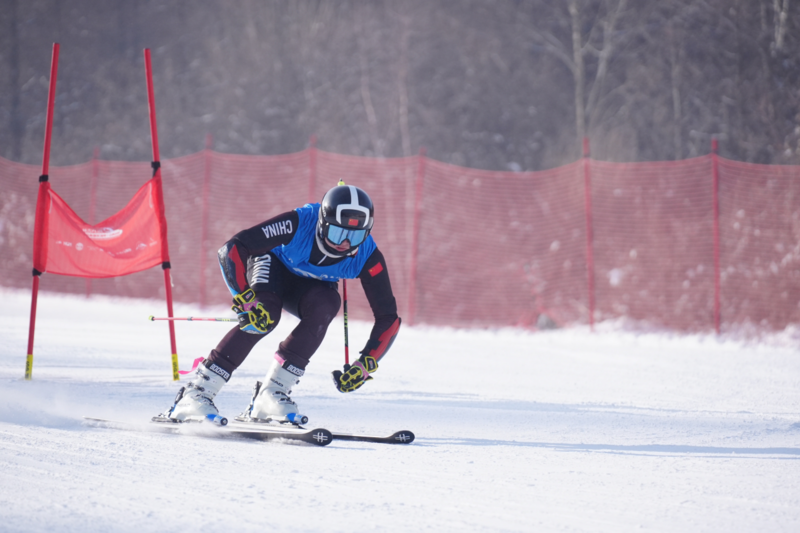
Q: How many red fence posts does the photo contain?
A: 6